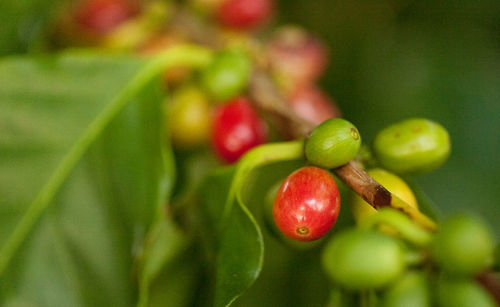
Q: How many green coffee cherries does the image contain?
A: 7